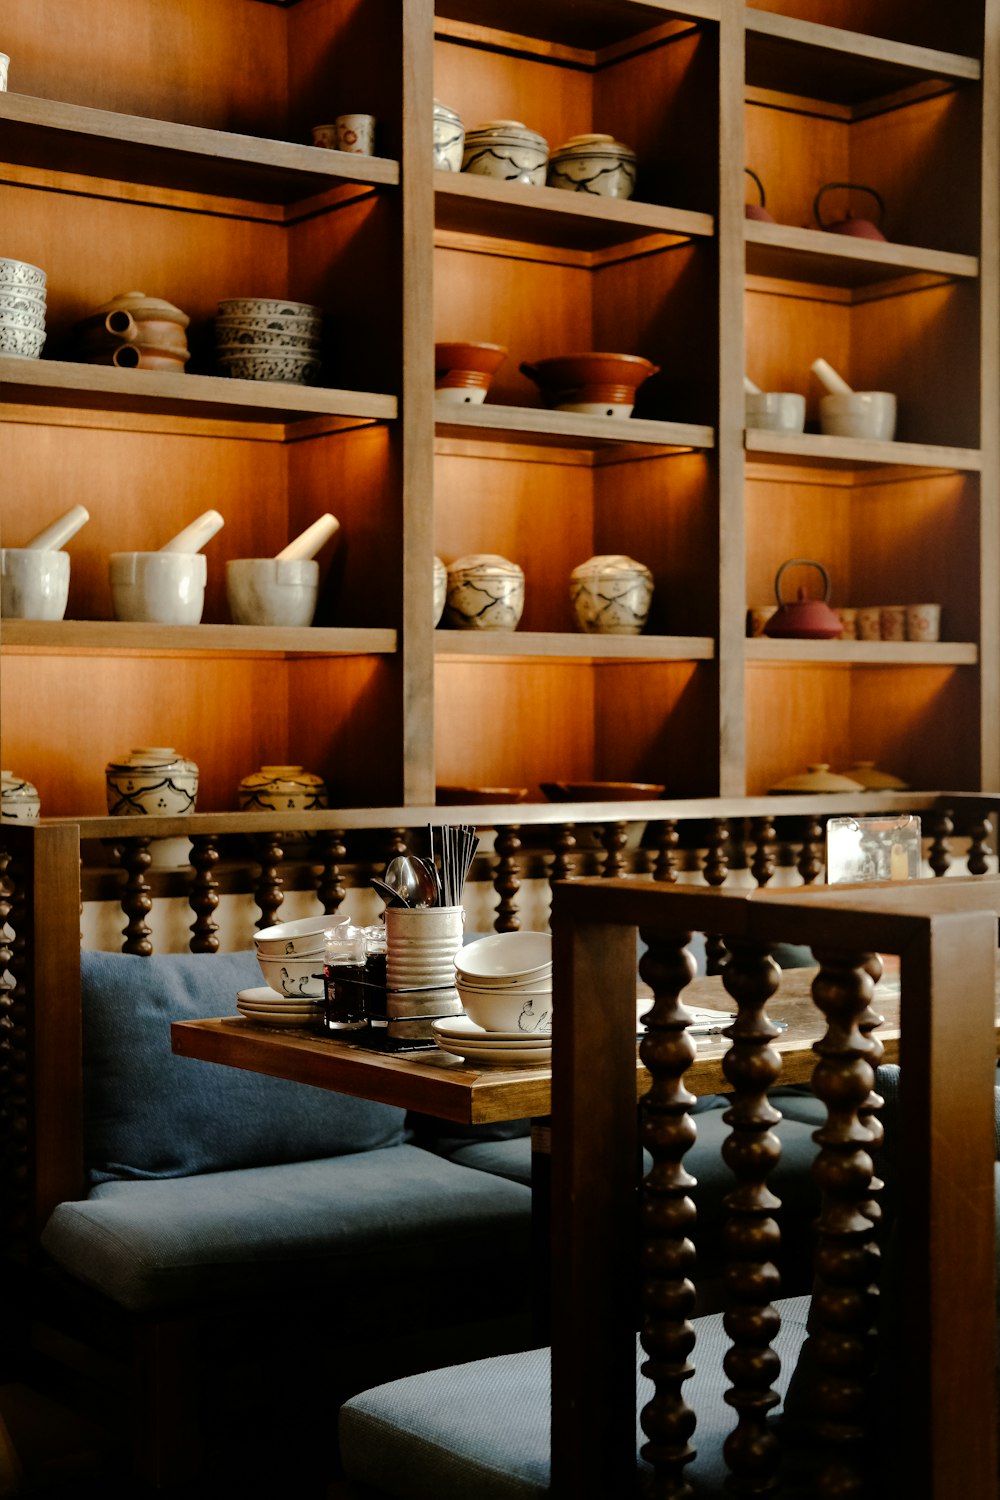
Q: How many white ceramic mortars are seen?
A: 5